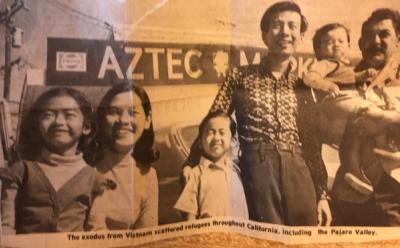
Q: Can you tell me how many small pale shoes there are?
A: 2